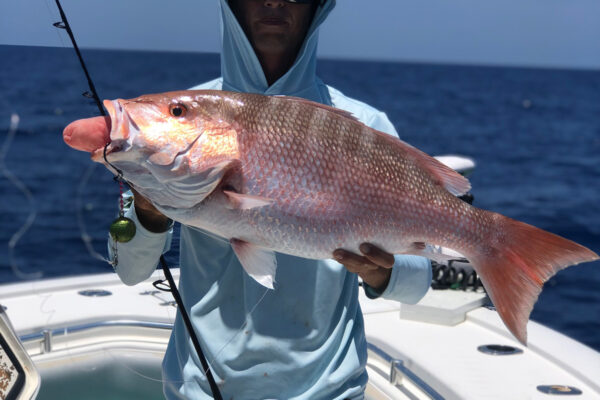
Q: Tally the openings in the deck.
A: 3